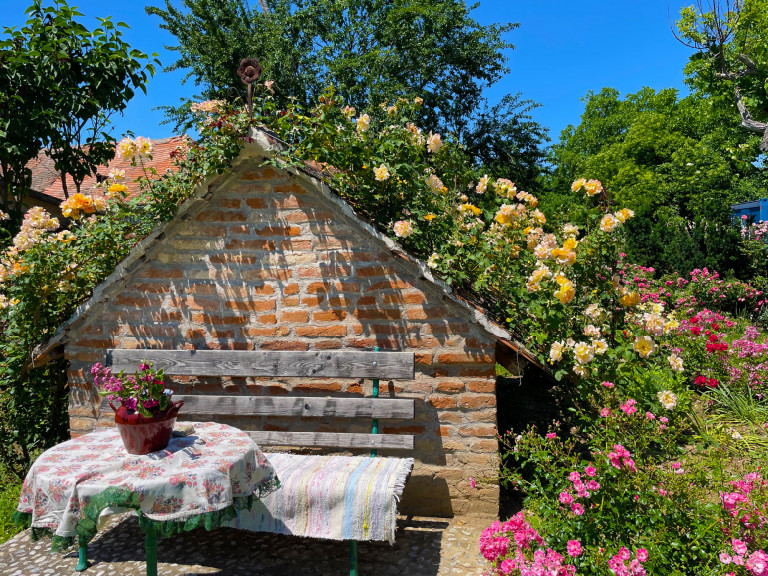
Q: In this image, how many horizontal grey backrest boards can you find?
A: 3